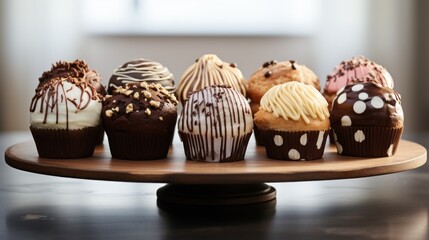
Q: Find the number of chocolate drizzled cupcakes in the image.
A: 2